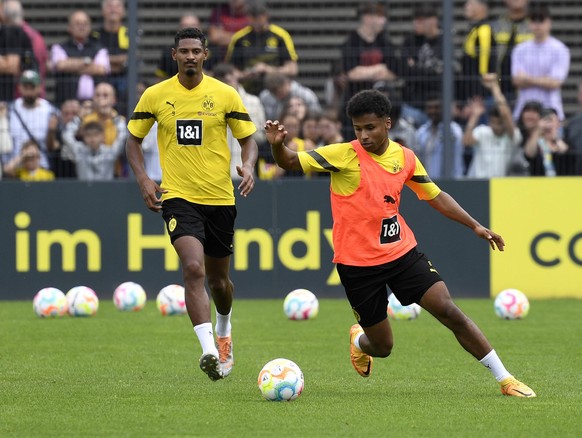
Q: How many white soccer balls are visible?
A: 8